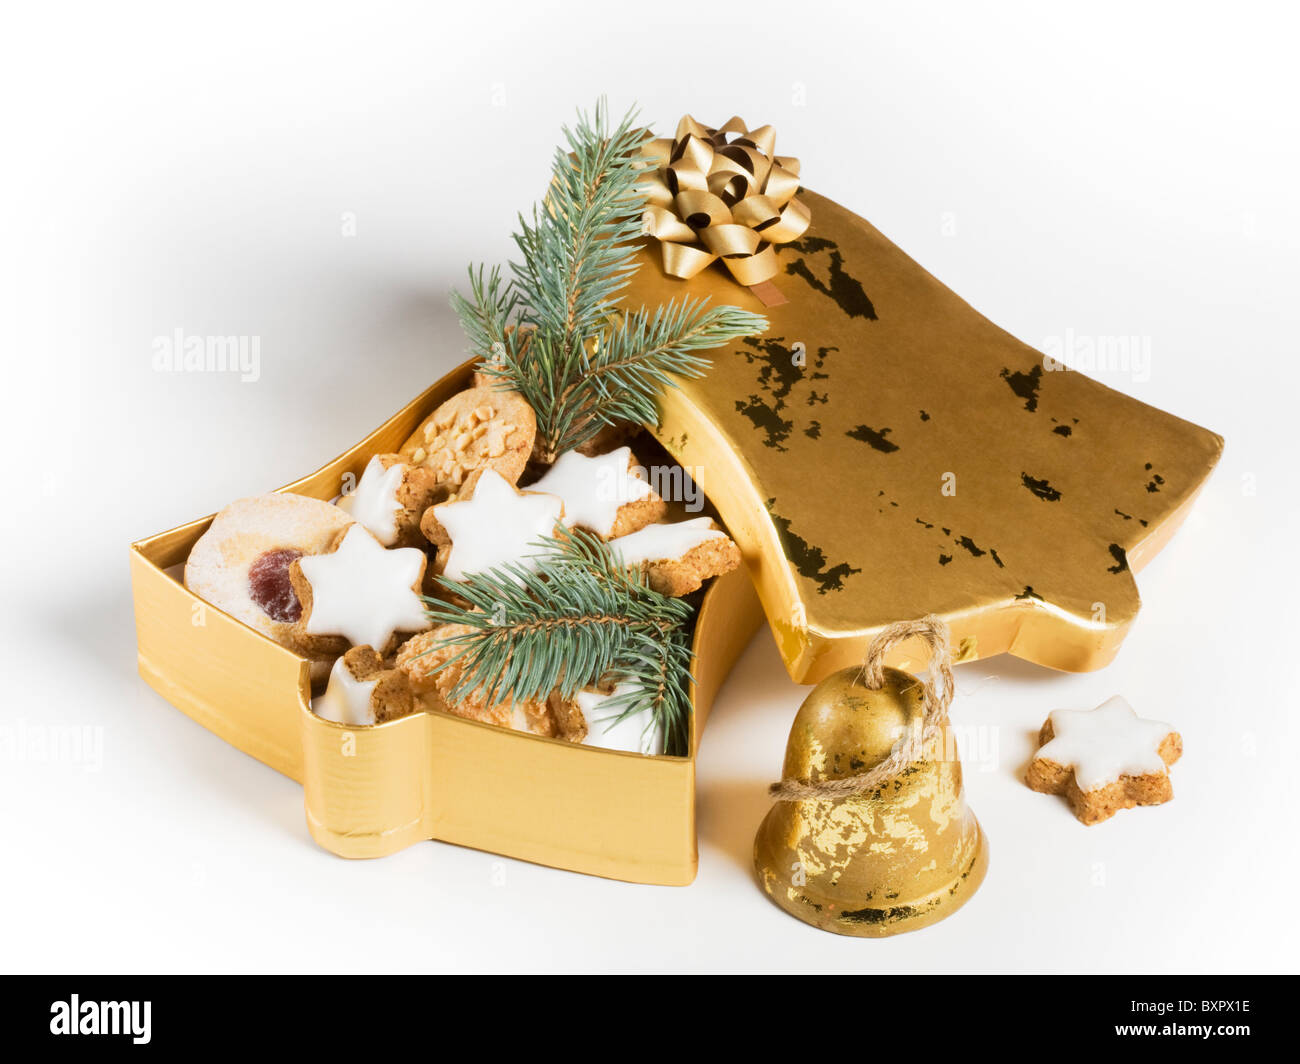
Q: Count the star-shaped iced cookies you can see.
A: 8